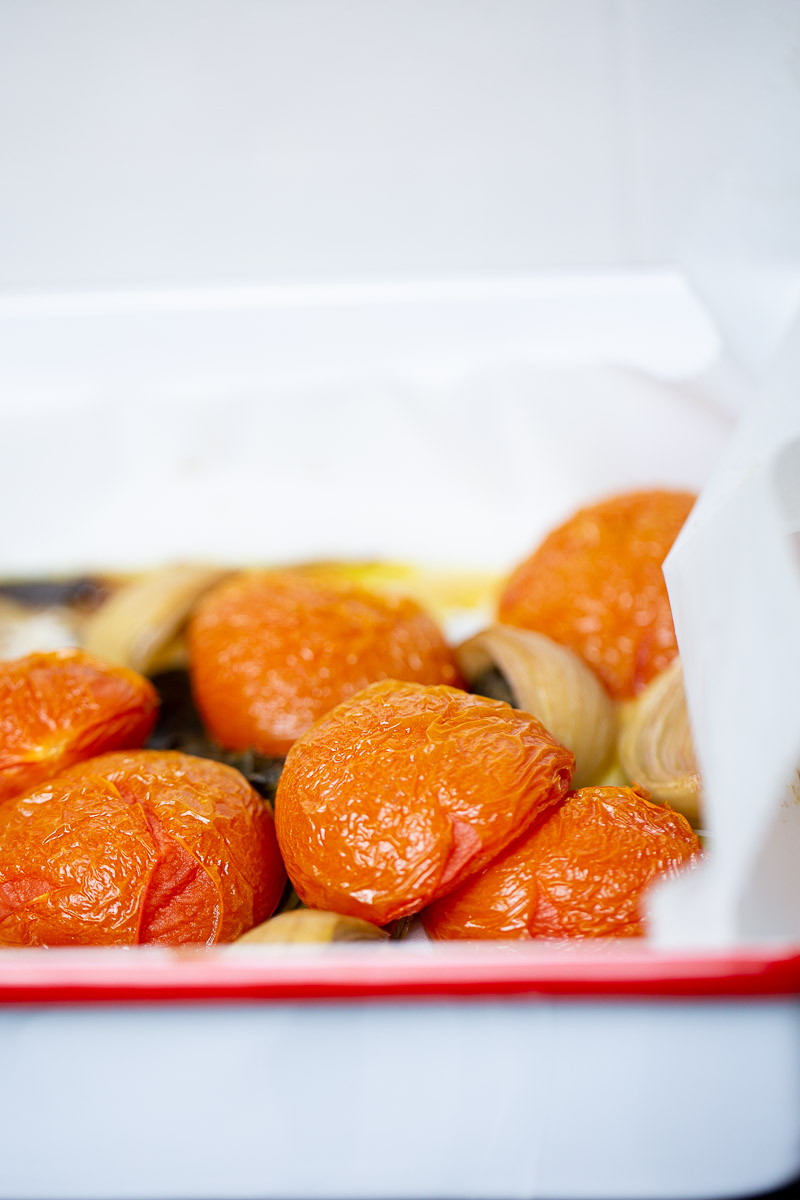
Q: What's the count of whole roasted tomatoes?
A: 6